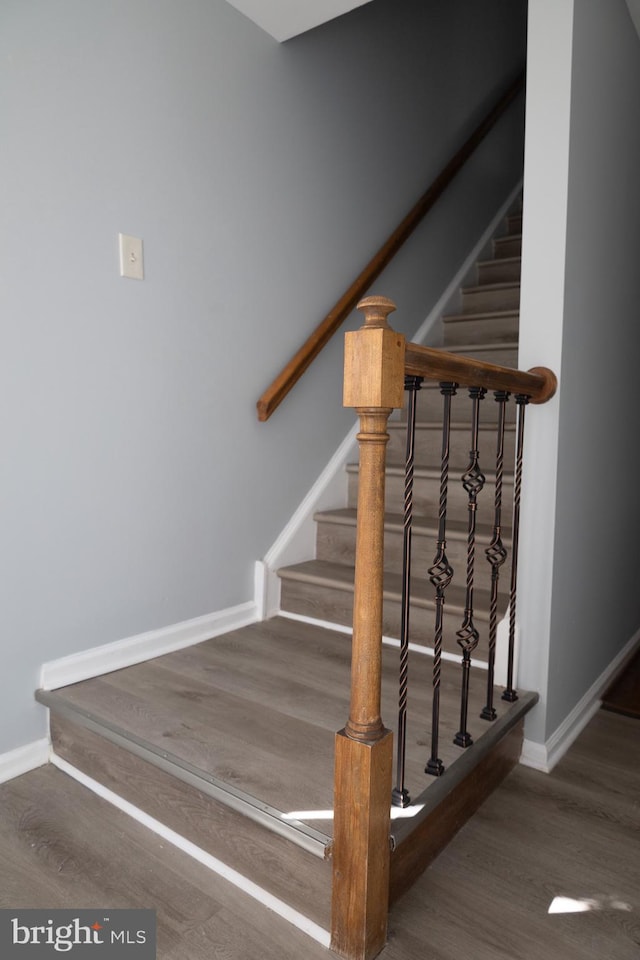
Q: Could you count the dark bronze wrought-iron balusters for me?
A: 5